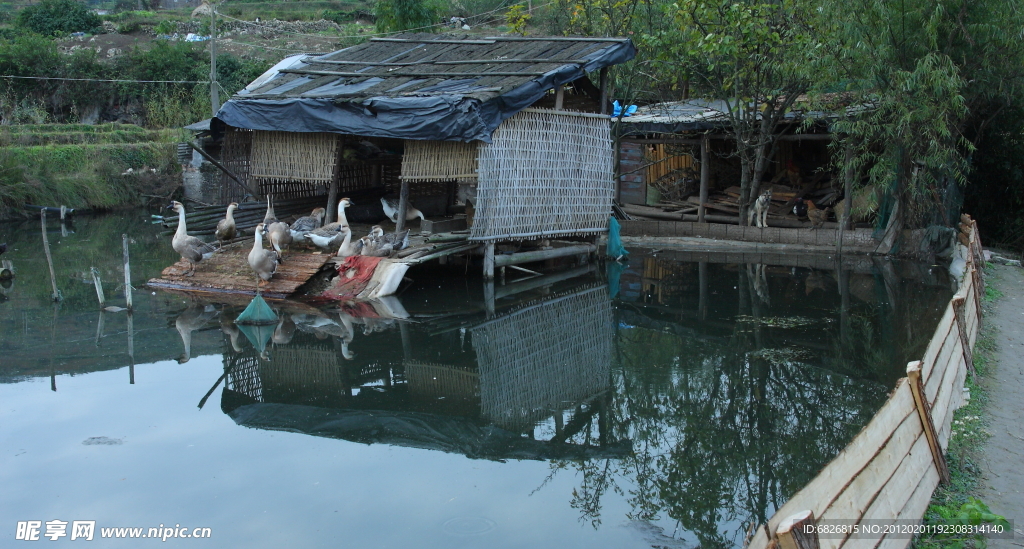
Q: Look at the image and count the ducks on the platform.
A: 11